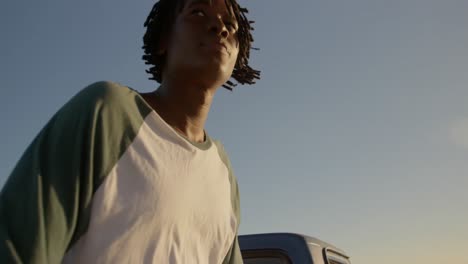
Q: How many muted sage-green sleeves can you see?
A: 2